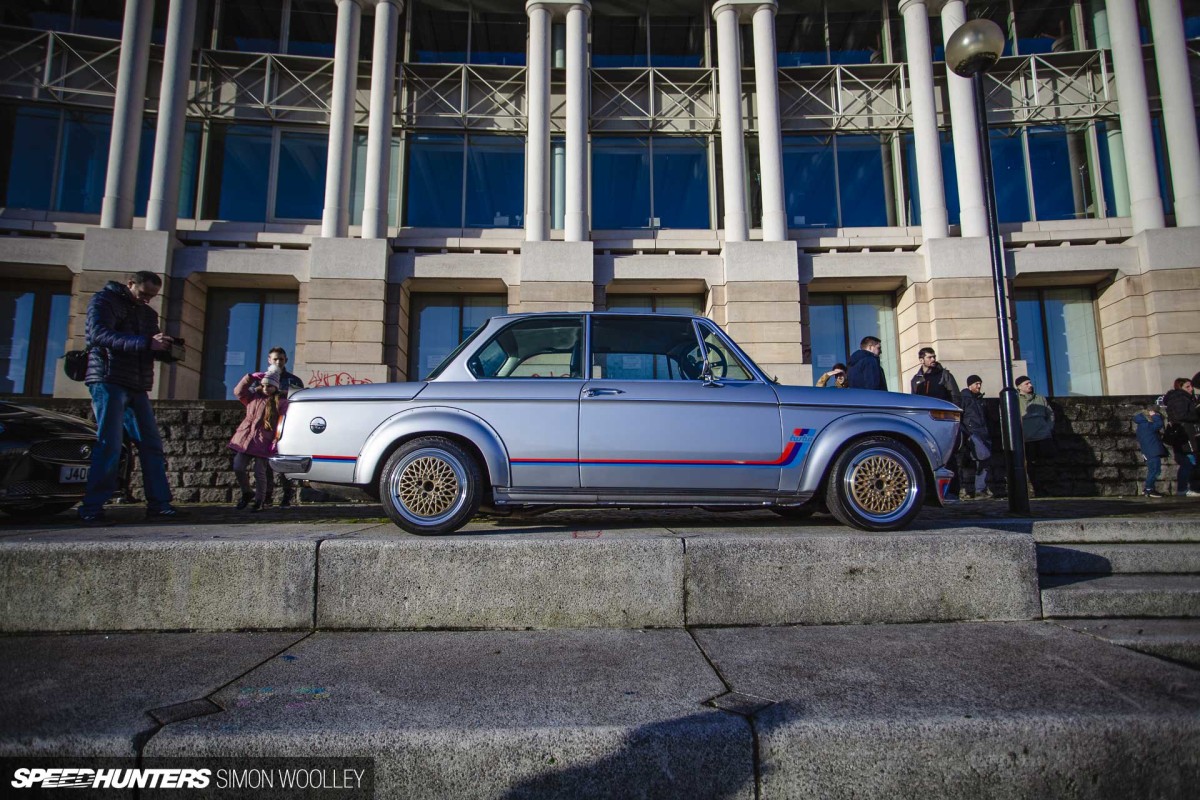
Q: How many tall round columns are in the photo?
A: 12